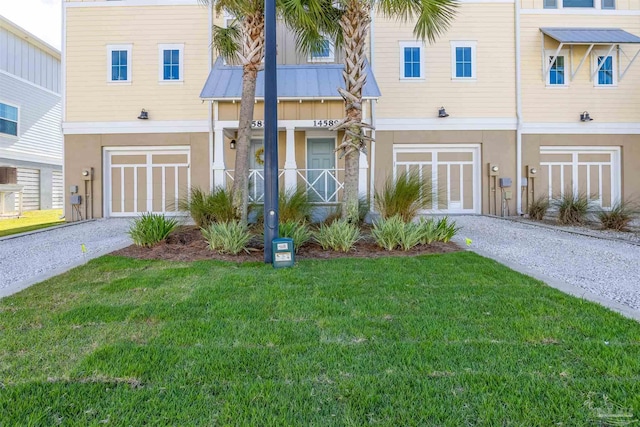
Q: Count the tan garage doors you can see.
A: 3